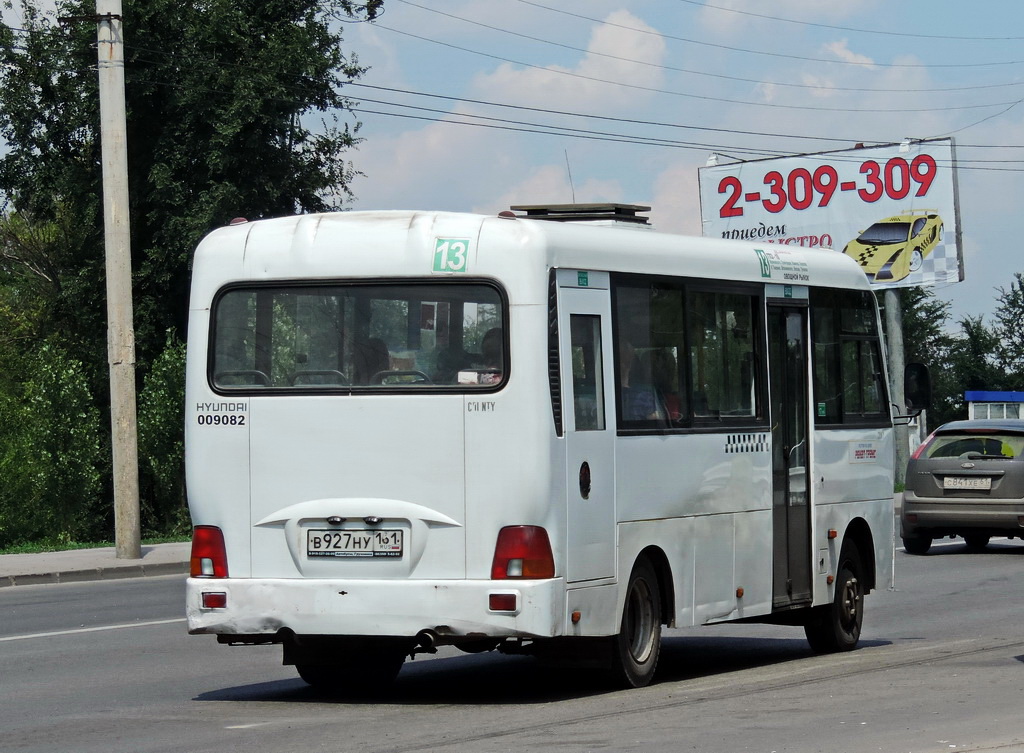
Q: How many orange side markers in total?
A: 4